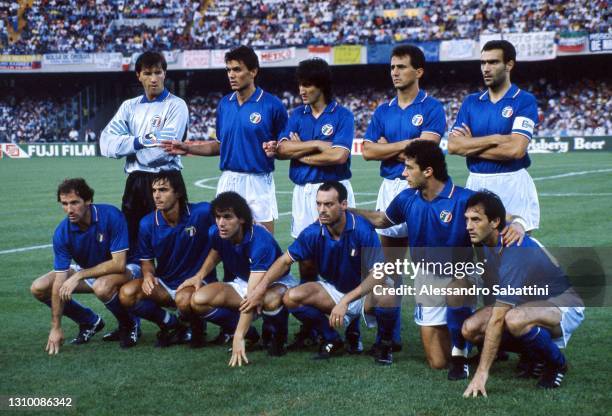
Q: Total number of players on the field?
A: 11